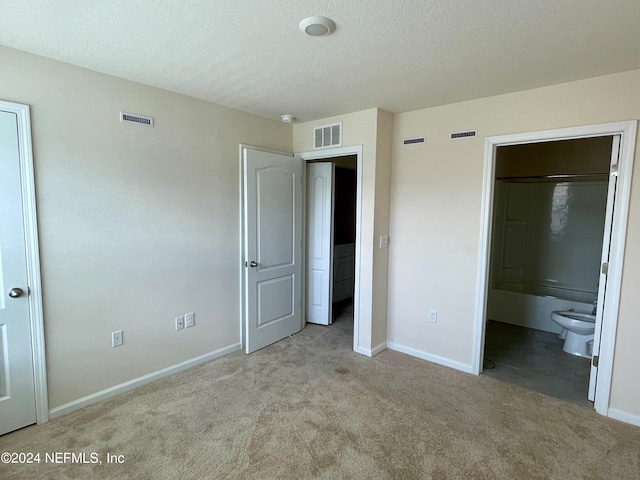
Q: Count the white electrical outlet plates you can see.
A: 4